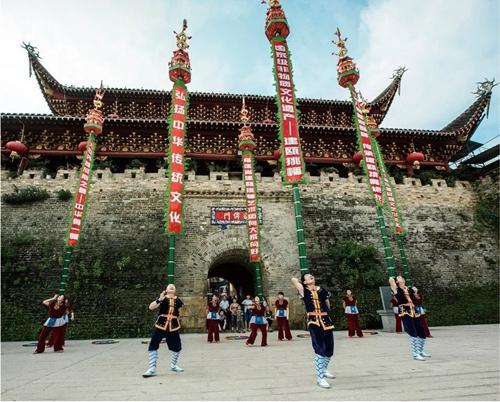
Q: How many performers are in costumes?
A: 11